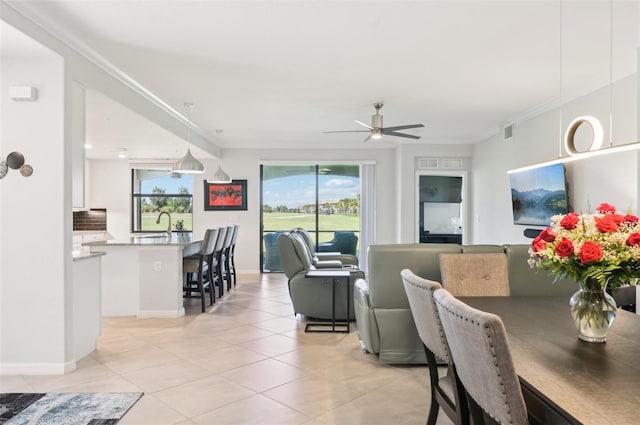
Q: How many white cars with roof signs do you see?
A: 0